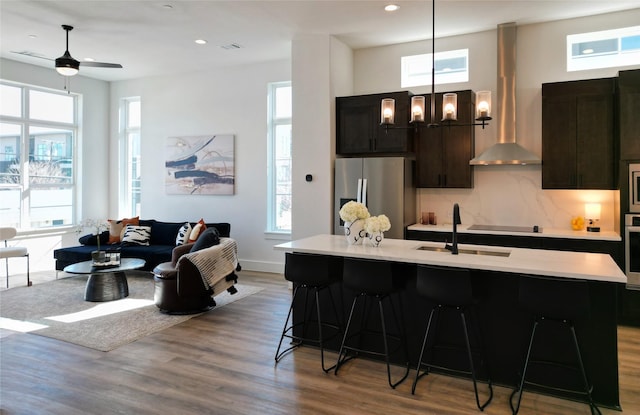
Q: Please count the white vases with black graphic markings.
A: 2